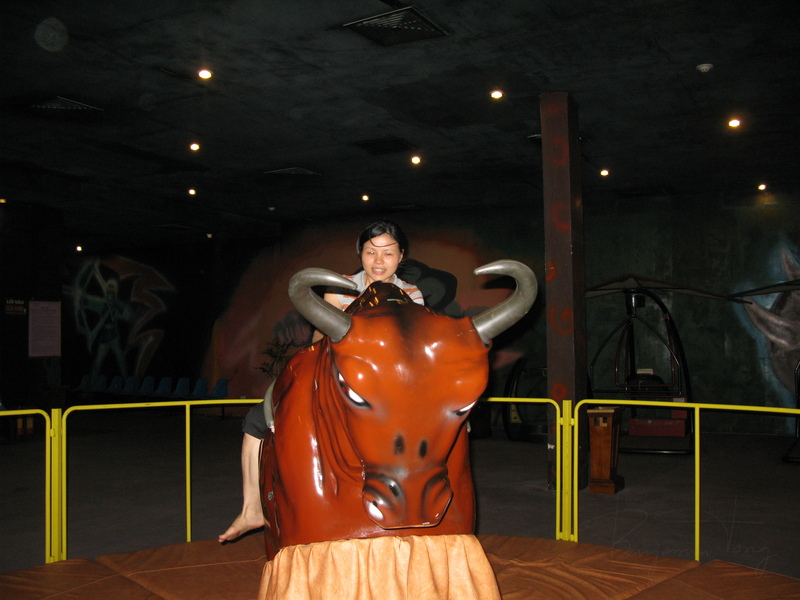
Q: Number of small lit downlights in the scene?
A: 11